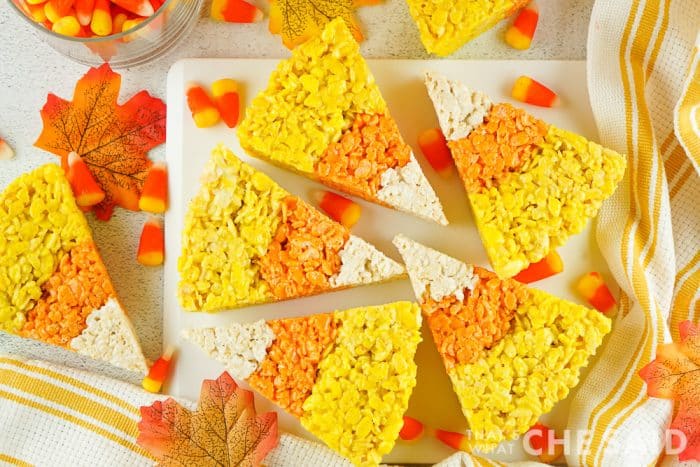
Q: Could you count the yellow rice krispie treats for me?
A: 7